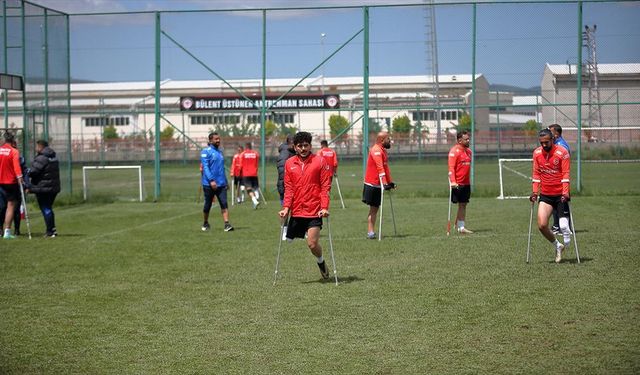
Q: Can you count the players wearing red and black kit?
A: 8